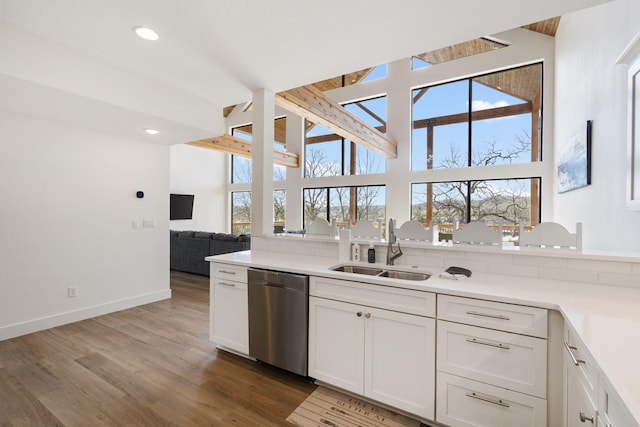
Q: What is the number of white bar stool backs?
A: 5